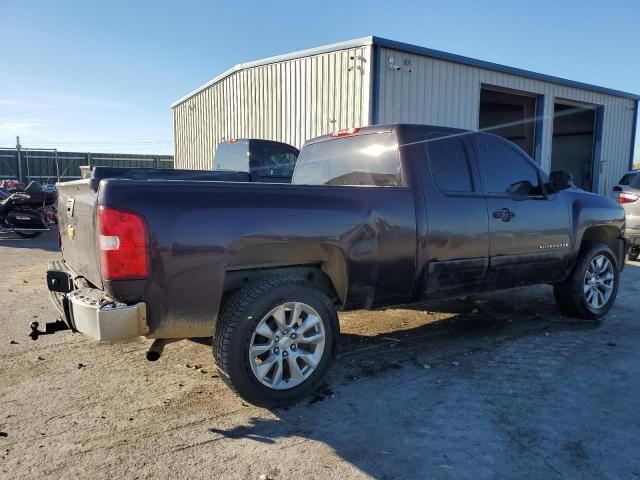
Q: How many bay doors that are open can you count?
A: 2